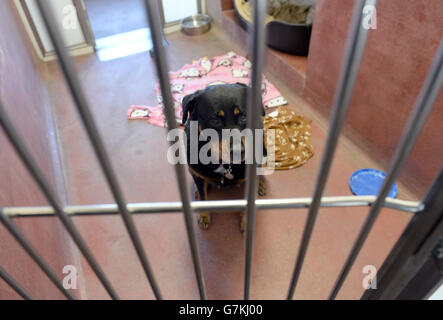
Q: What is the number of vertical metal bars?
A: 8